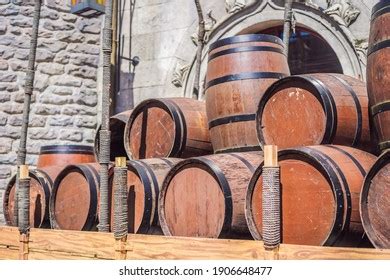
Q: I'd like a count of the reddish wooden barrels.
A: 12